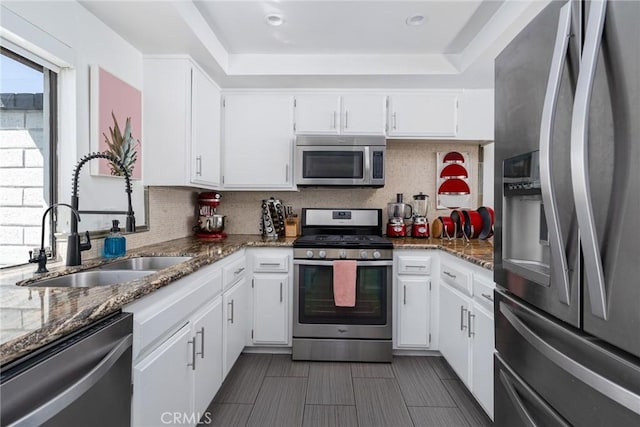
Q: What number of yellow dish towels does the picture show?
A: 0